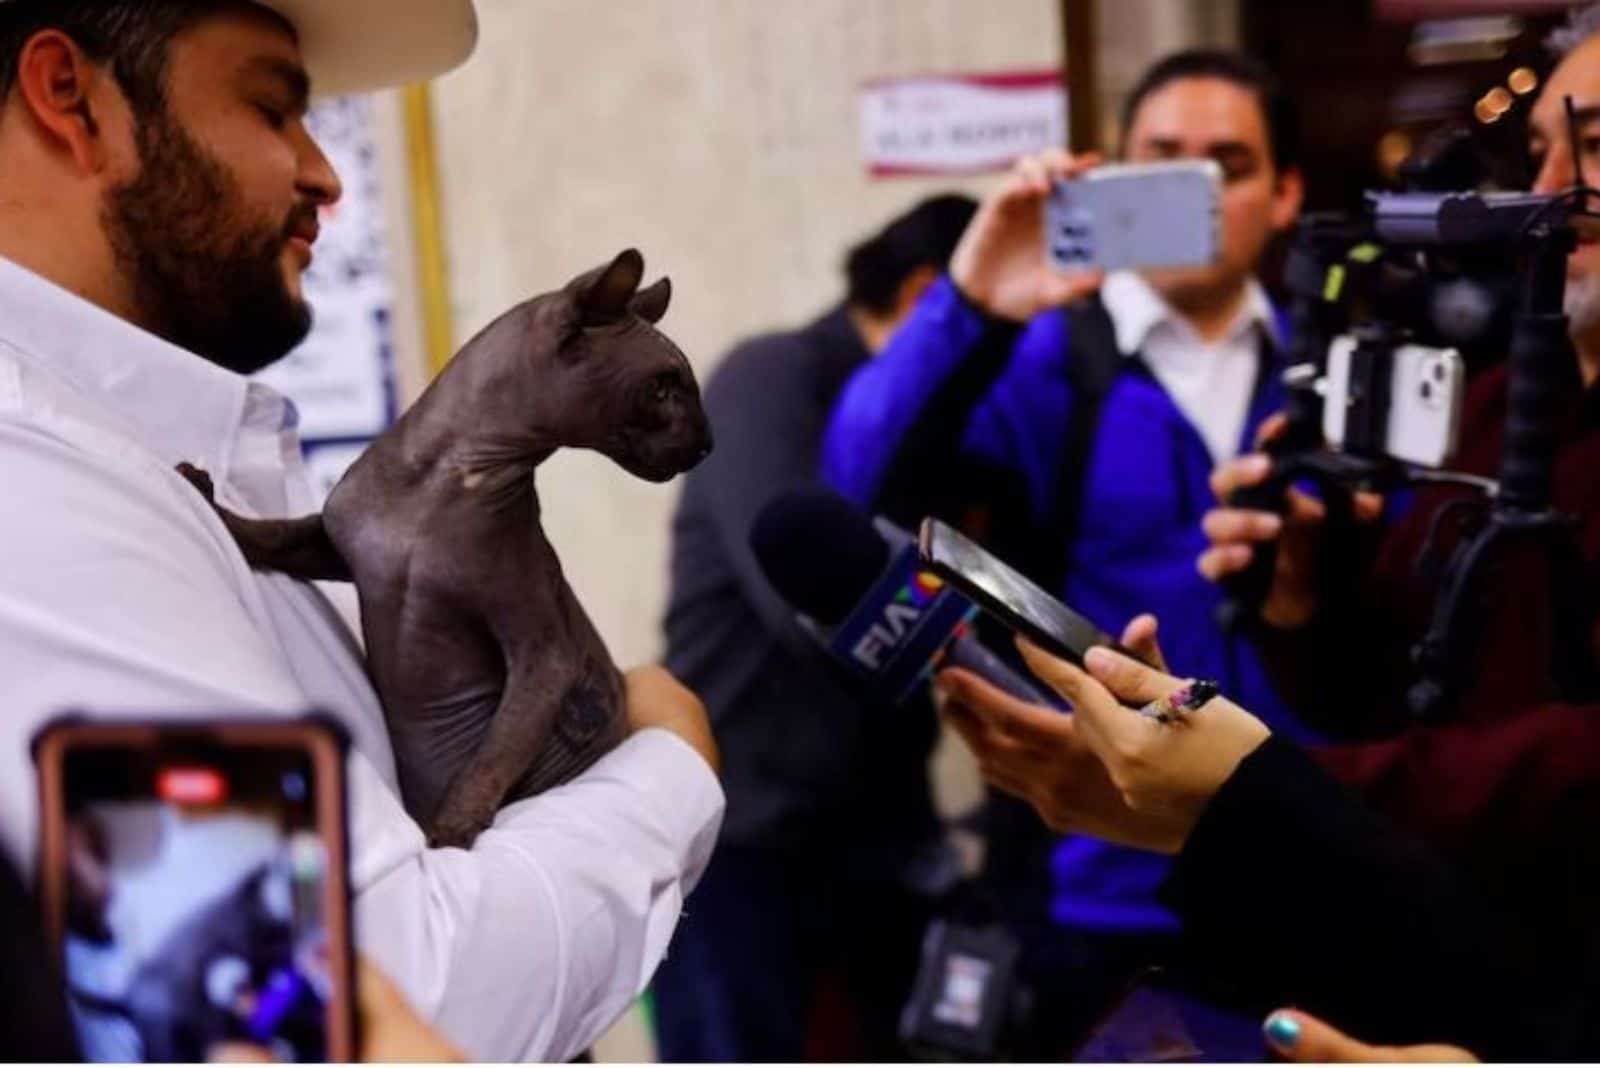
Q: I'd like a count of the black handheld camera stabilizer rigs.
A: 1